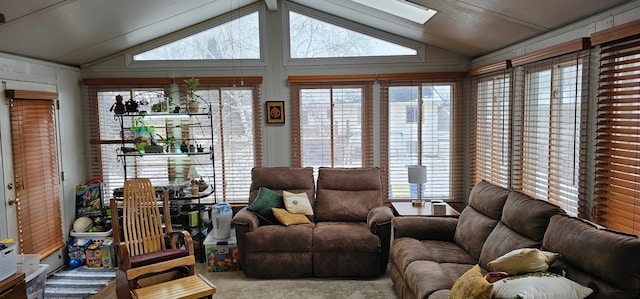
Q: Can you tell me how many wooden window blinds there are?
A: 8